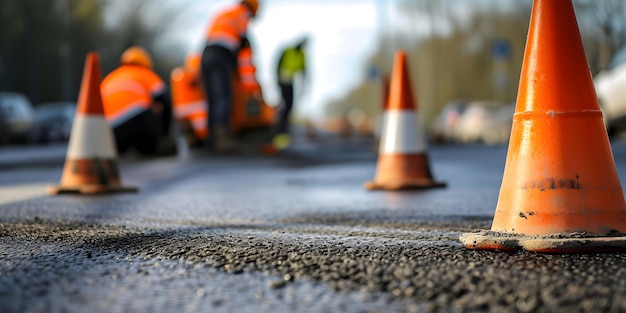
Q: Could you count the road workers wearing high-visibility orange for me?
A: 3